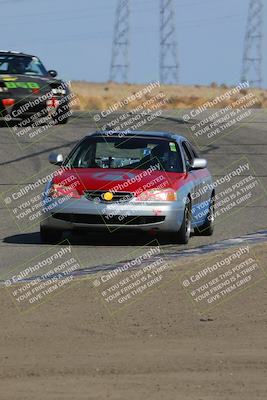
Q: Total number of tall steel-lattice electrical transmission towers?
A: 3